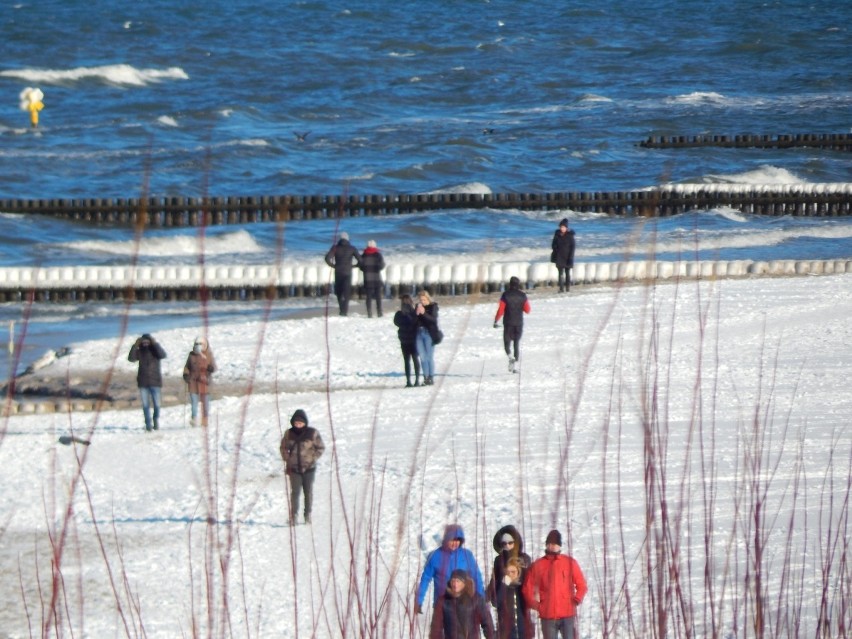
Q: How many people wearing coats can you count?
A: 14